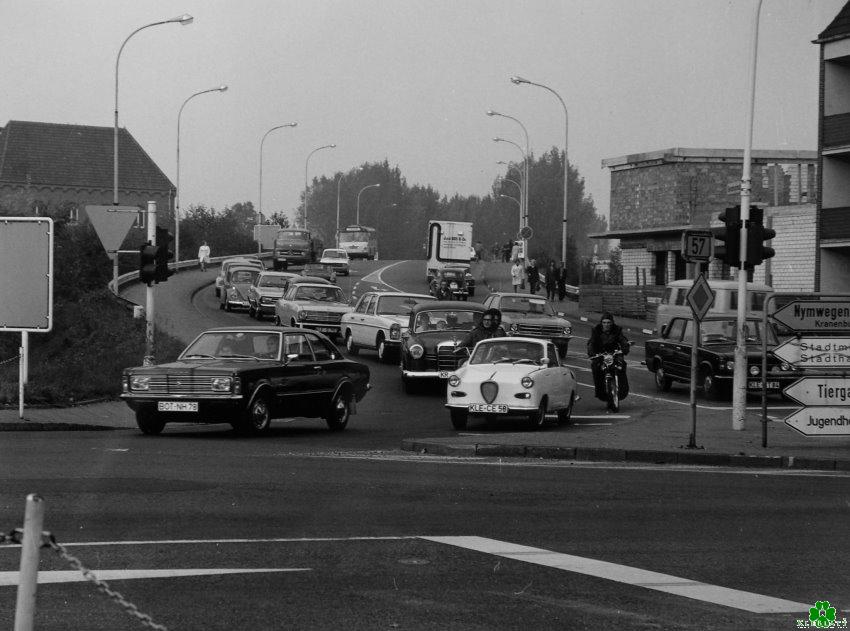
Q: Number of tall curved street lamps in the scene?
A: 12